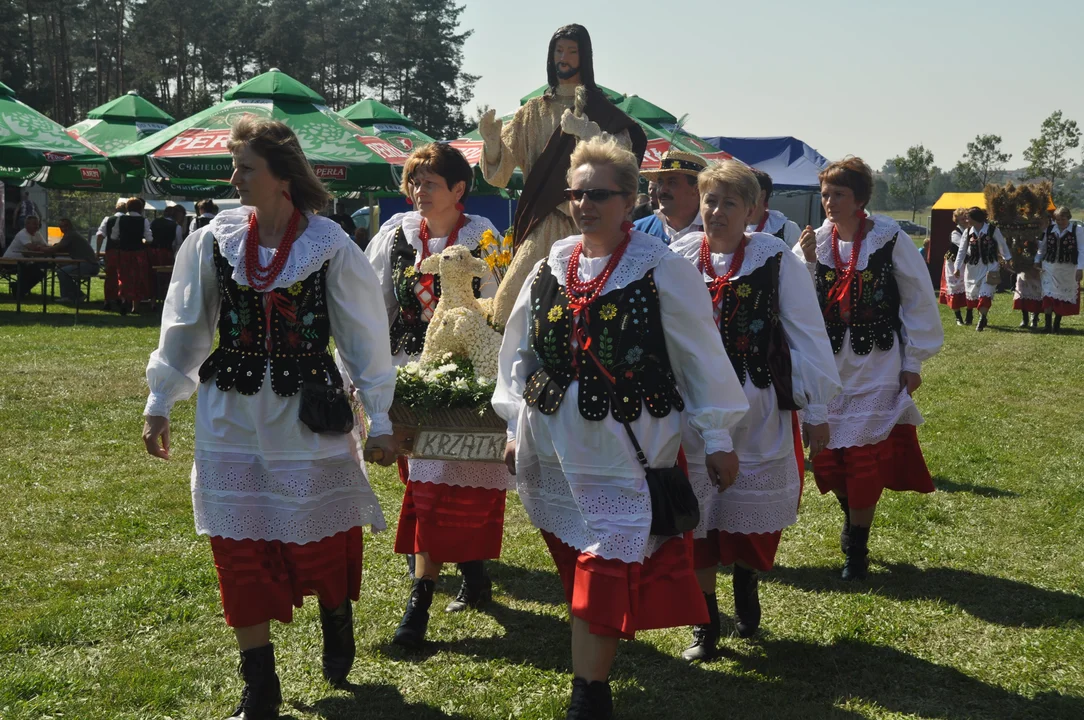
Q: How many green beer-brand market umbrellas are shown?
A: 6